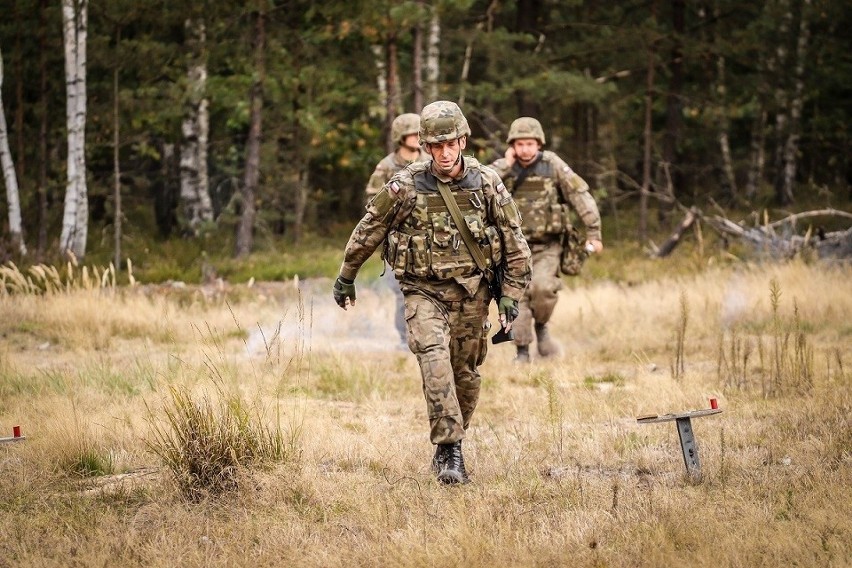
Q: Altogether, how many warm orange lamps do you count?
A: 0